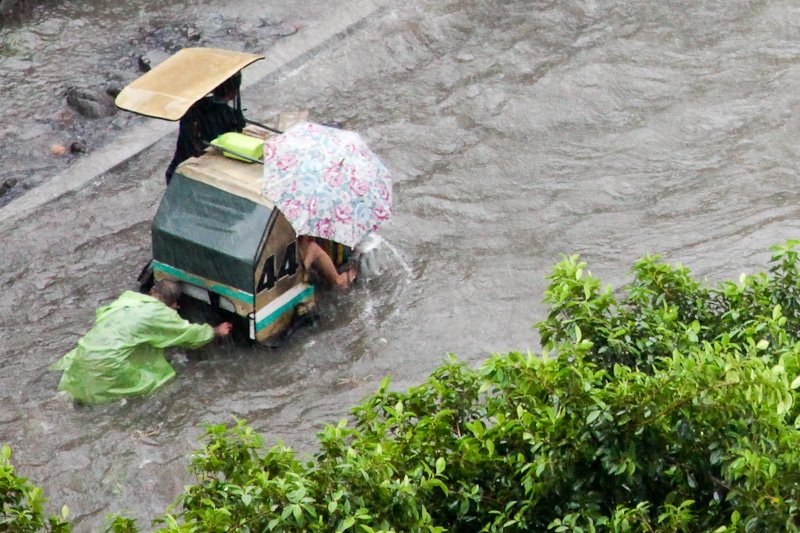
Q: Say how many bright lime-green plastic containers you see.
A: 1